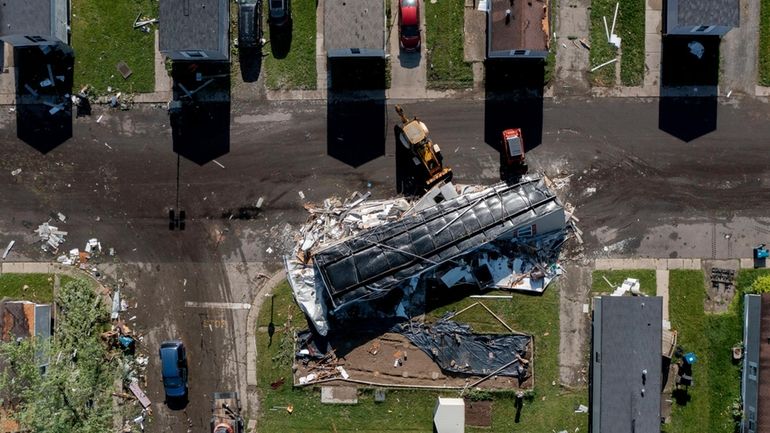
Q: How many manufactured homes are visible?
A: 9